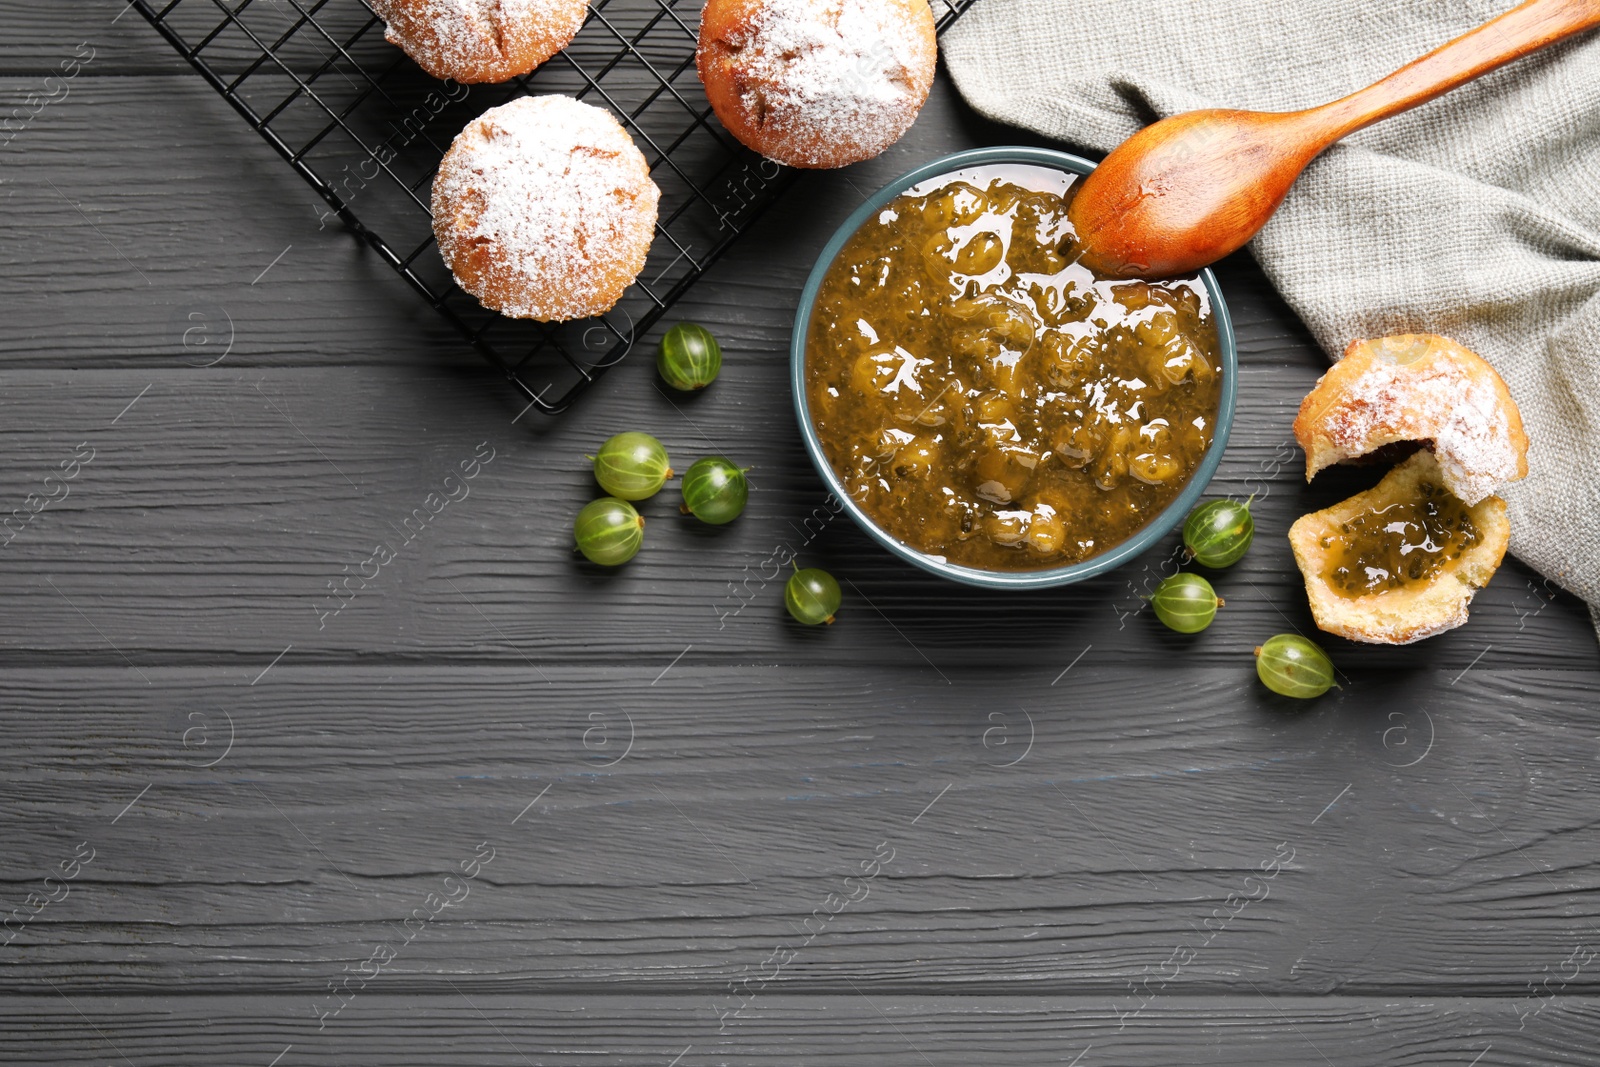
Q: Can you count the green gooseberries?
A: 8